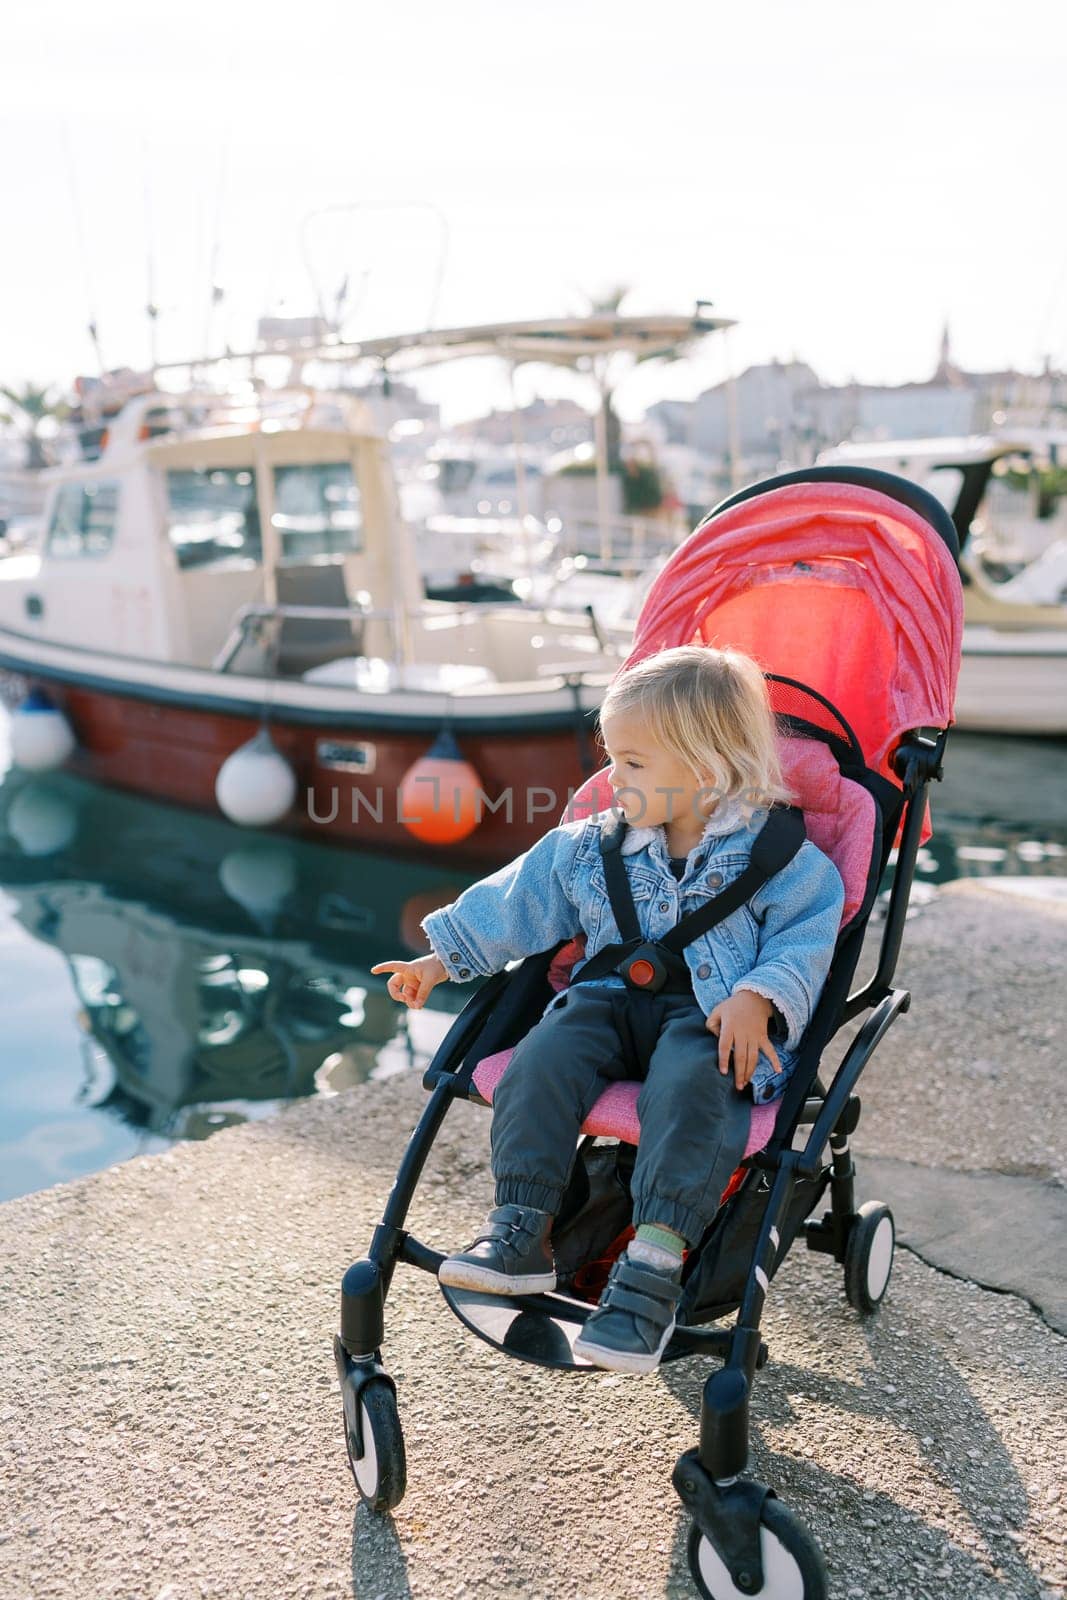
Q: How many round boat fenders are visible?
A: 3